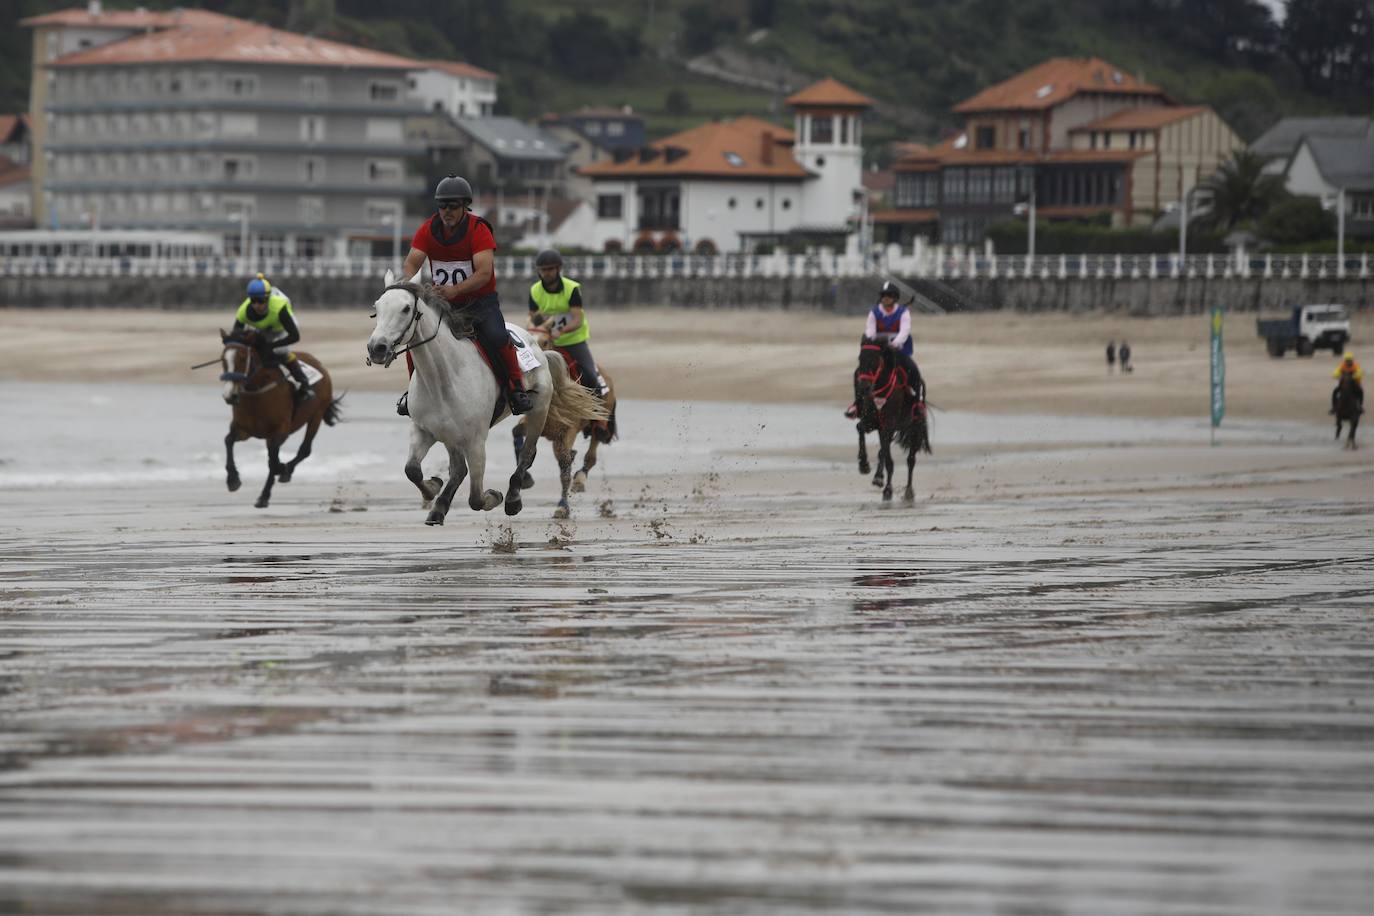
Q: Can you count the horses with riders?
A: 5